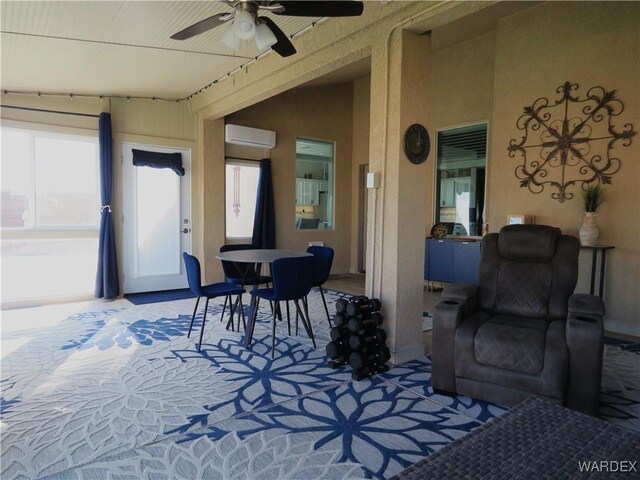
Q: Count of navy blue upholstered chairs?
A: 4